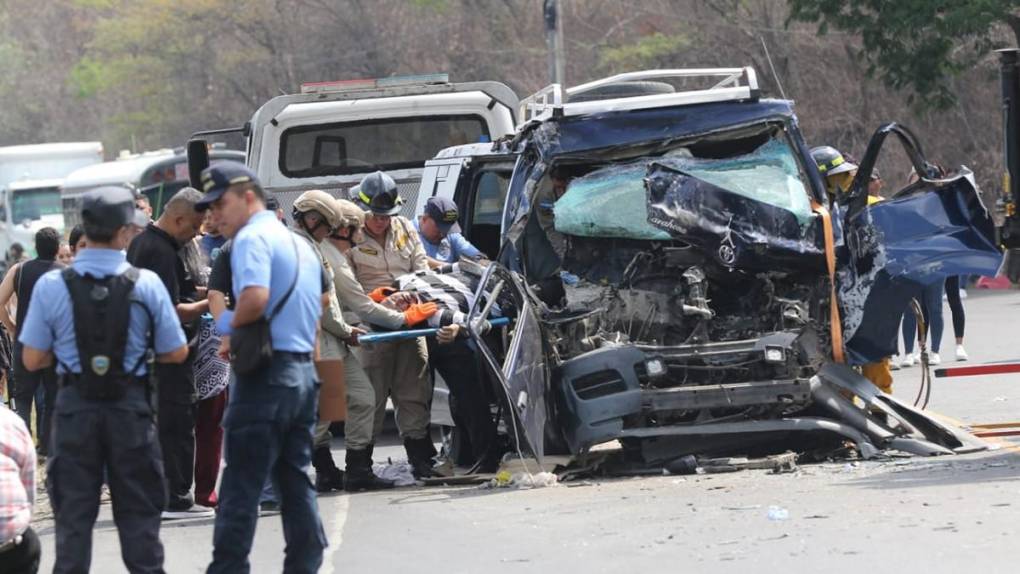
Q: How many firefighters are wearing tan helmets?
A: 2